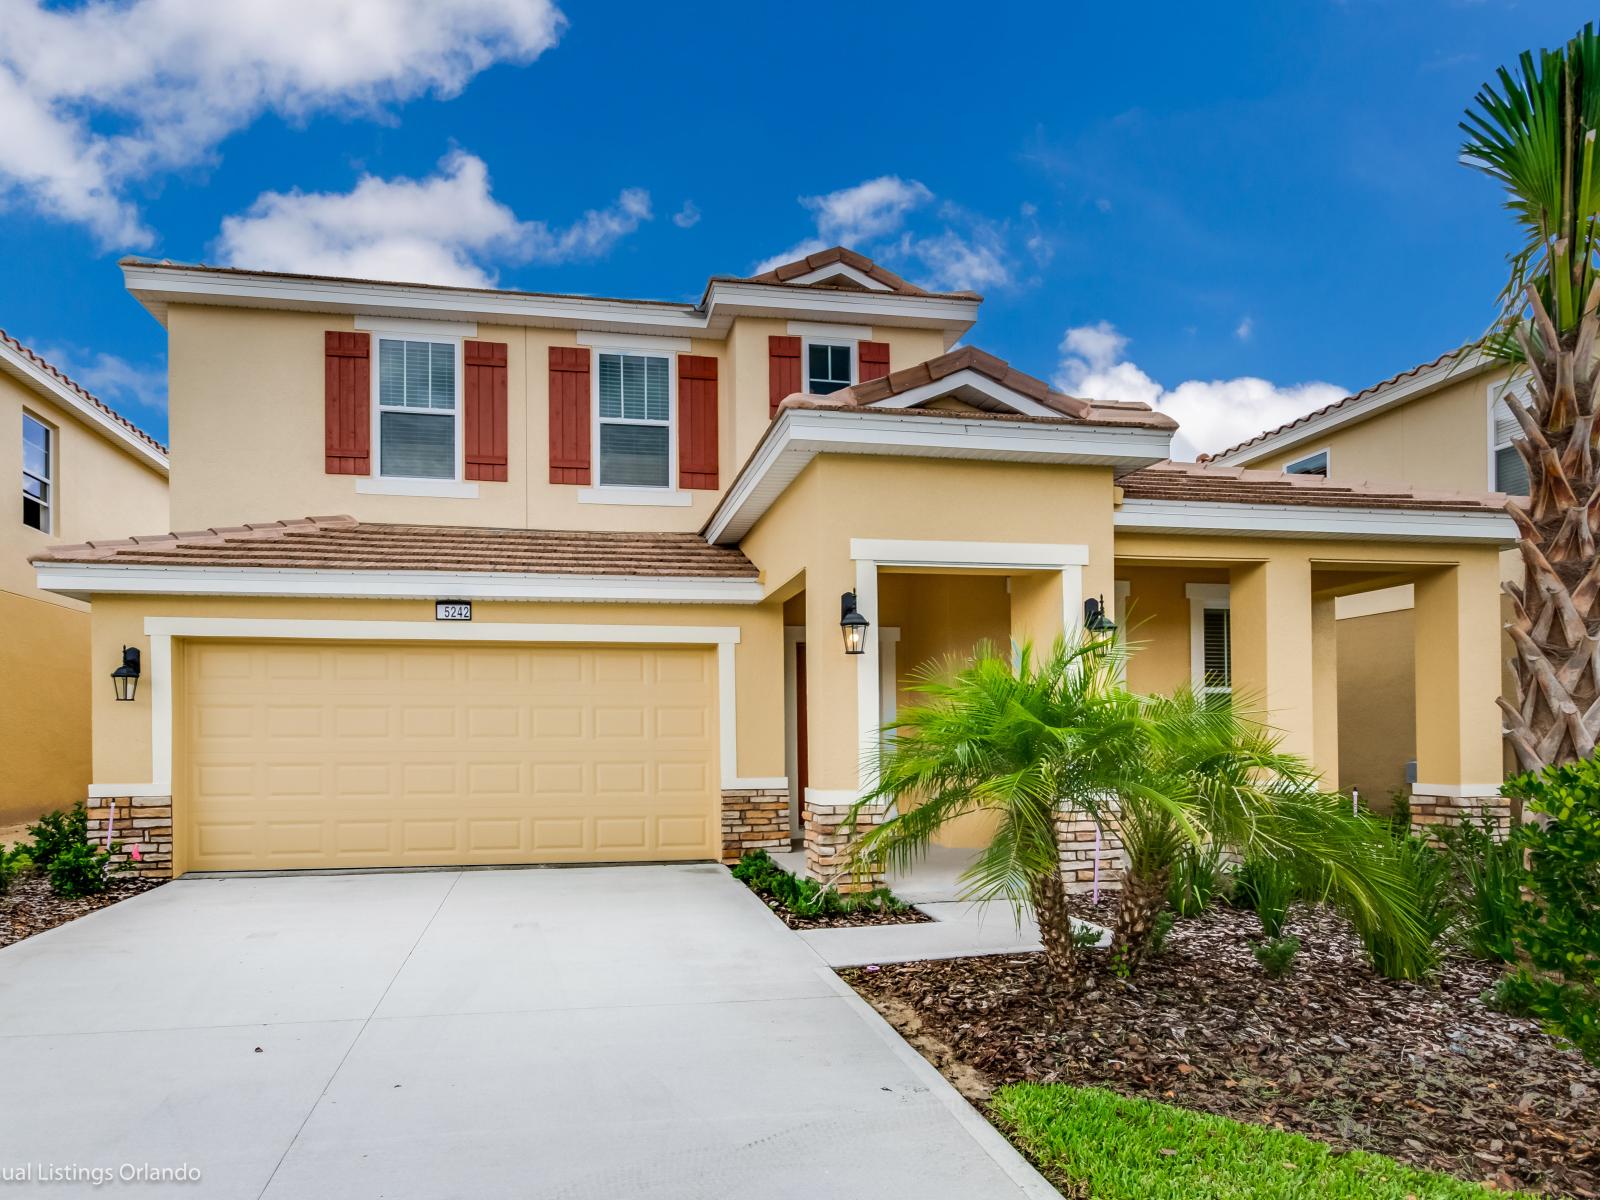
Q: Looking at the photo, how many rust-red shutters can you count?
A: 6